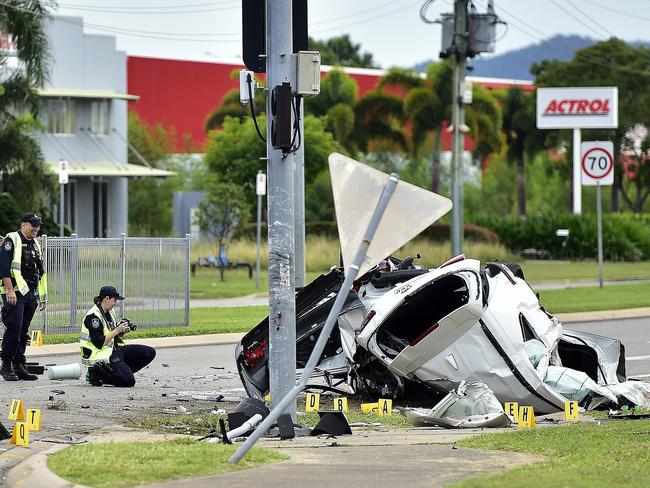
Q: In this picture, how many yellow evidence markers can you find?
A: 11